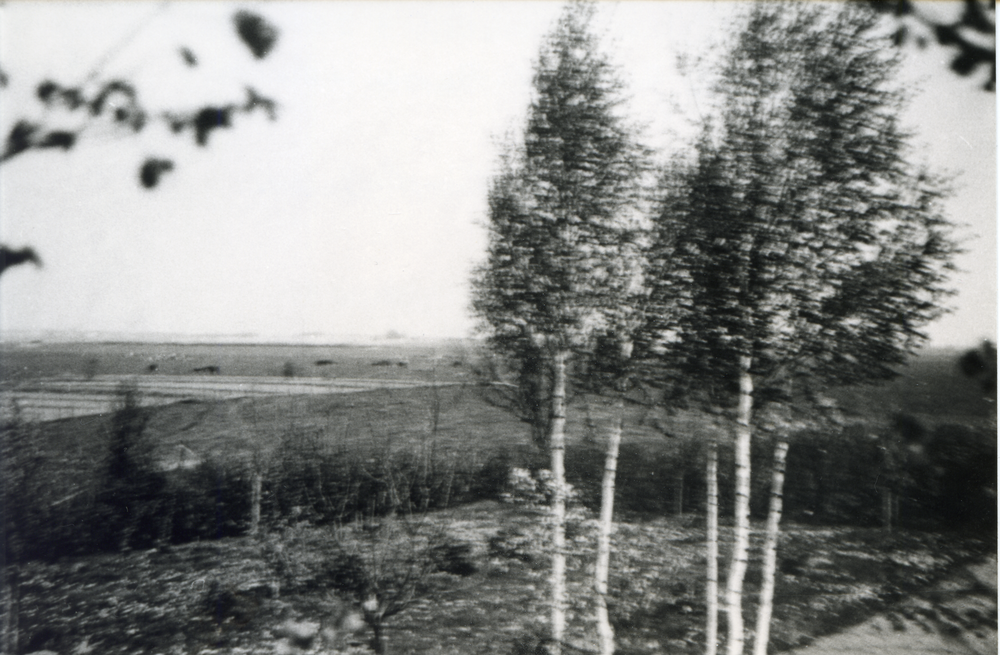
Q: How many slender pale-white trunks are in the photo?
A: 5